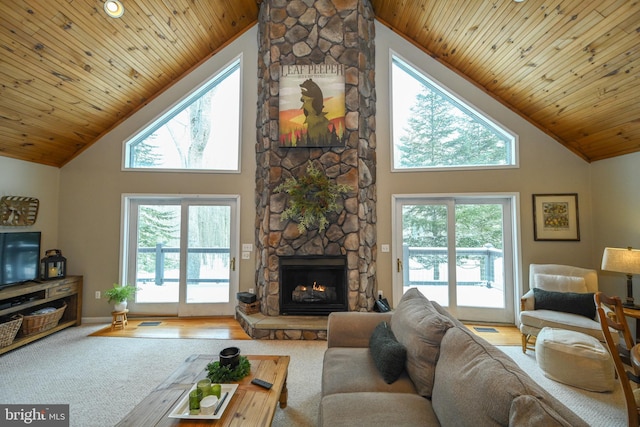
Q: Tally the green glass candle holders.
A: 3